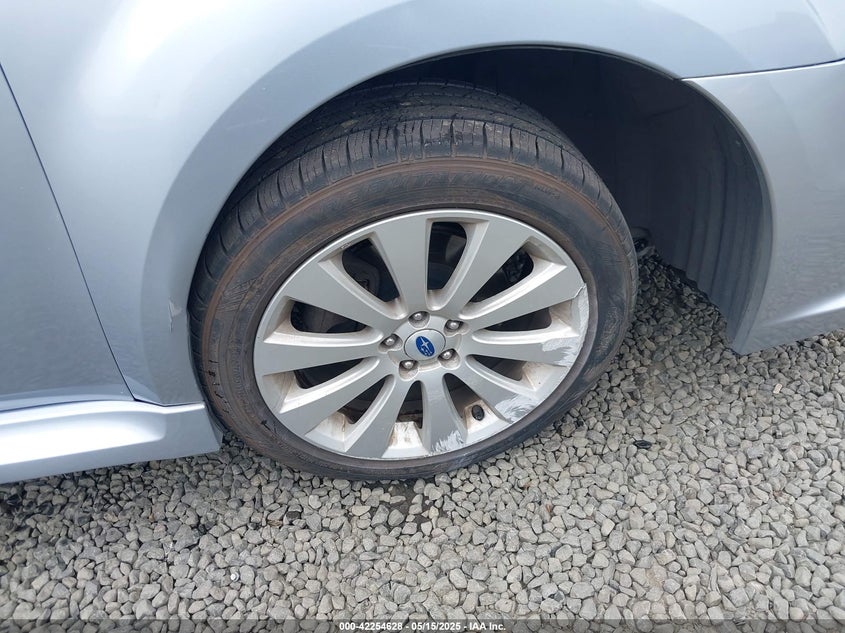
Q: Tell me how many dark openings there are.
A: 10